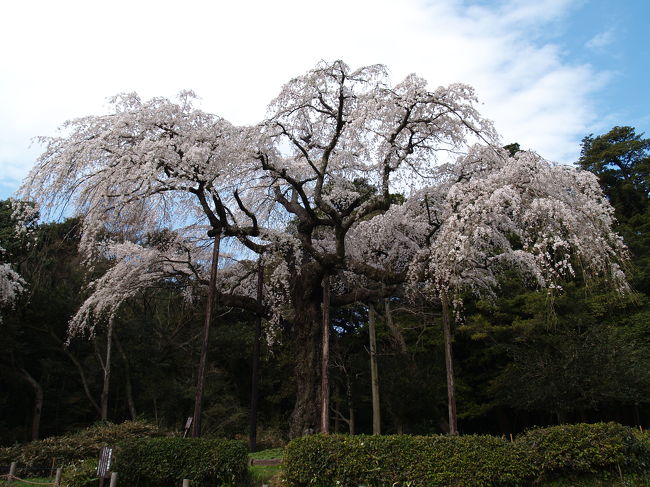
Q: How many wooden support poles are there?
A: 5